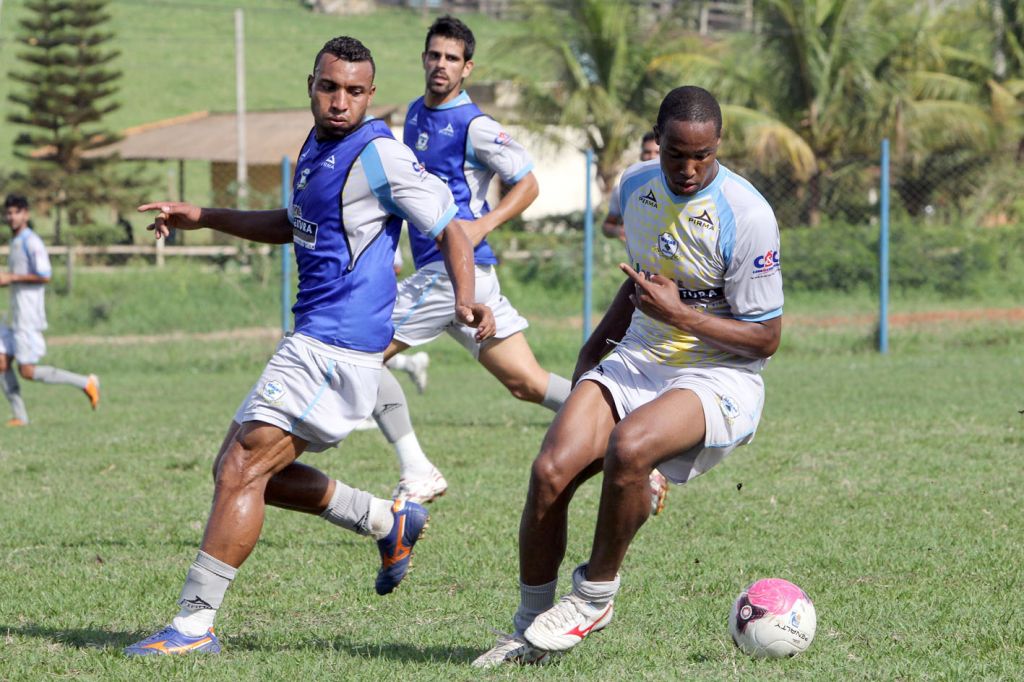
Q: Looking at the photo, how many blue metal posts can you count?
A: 3